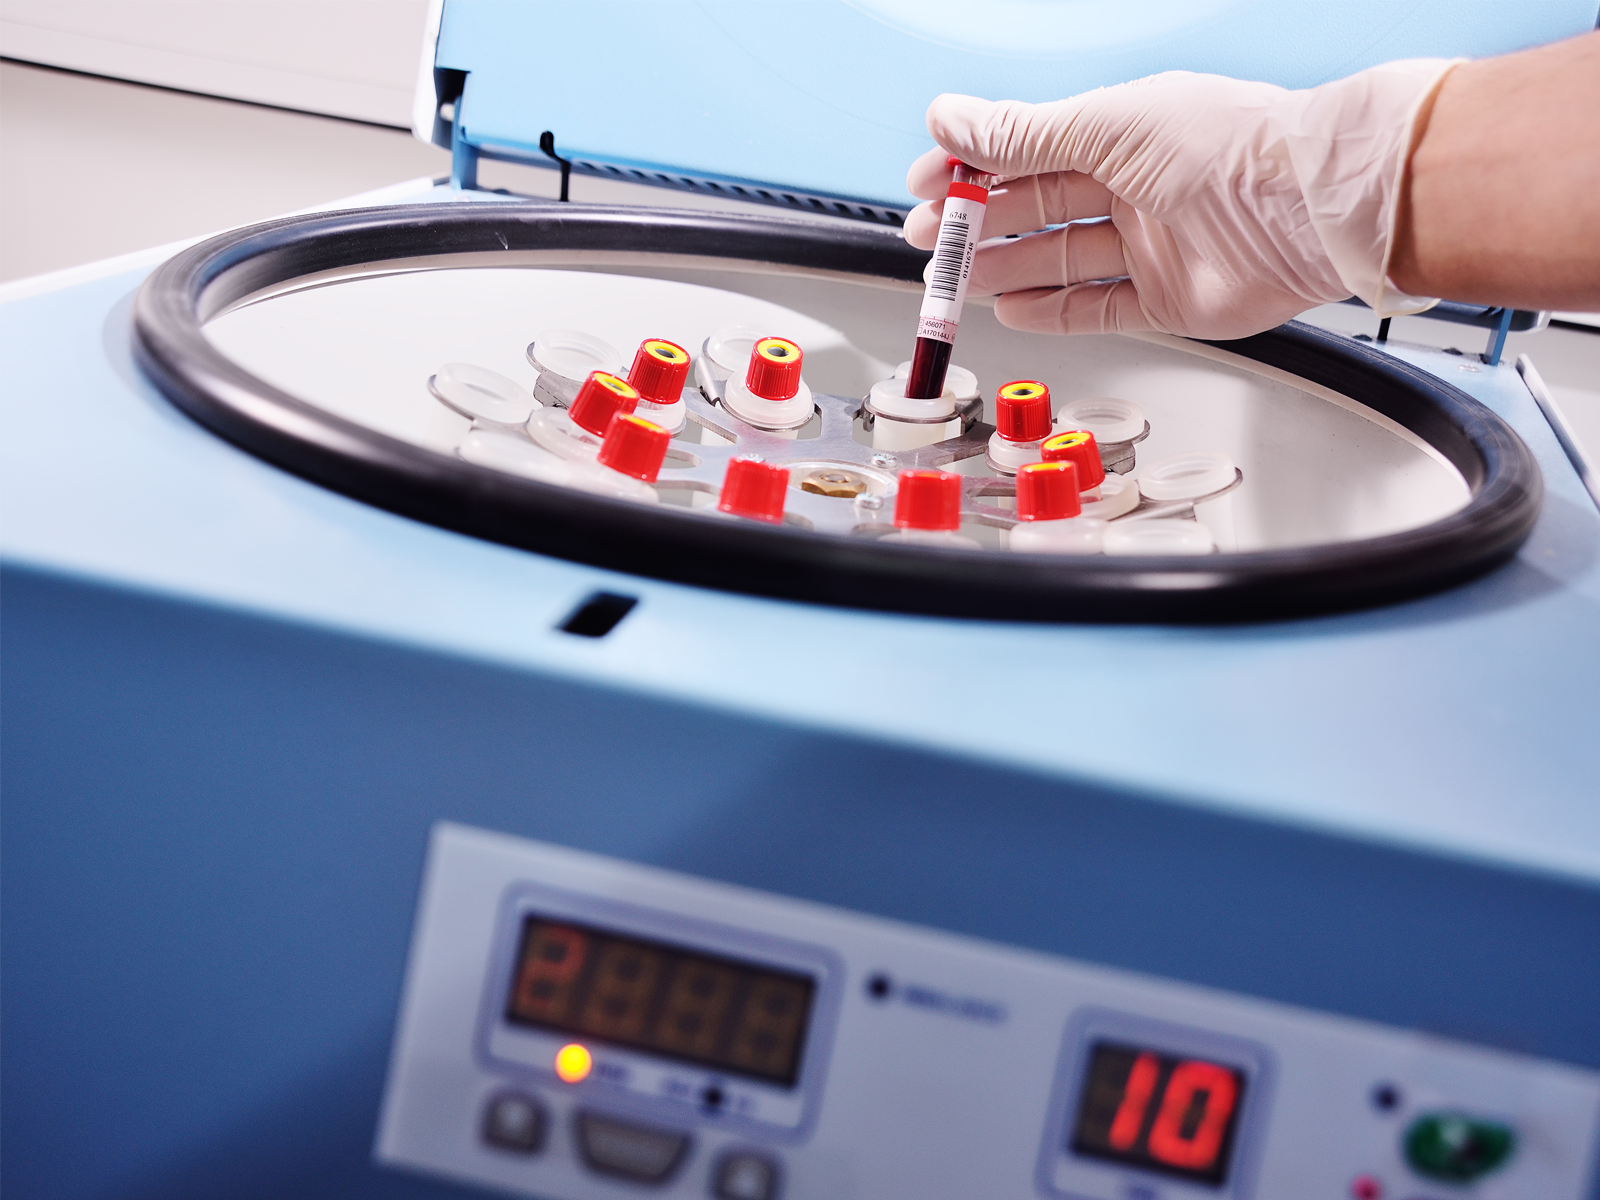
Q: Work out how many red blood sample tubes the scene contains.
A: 10